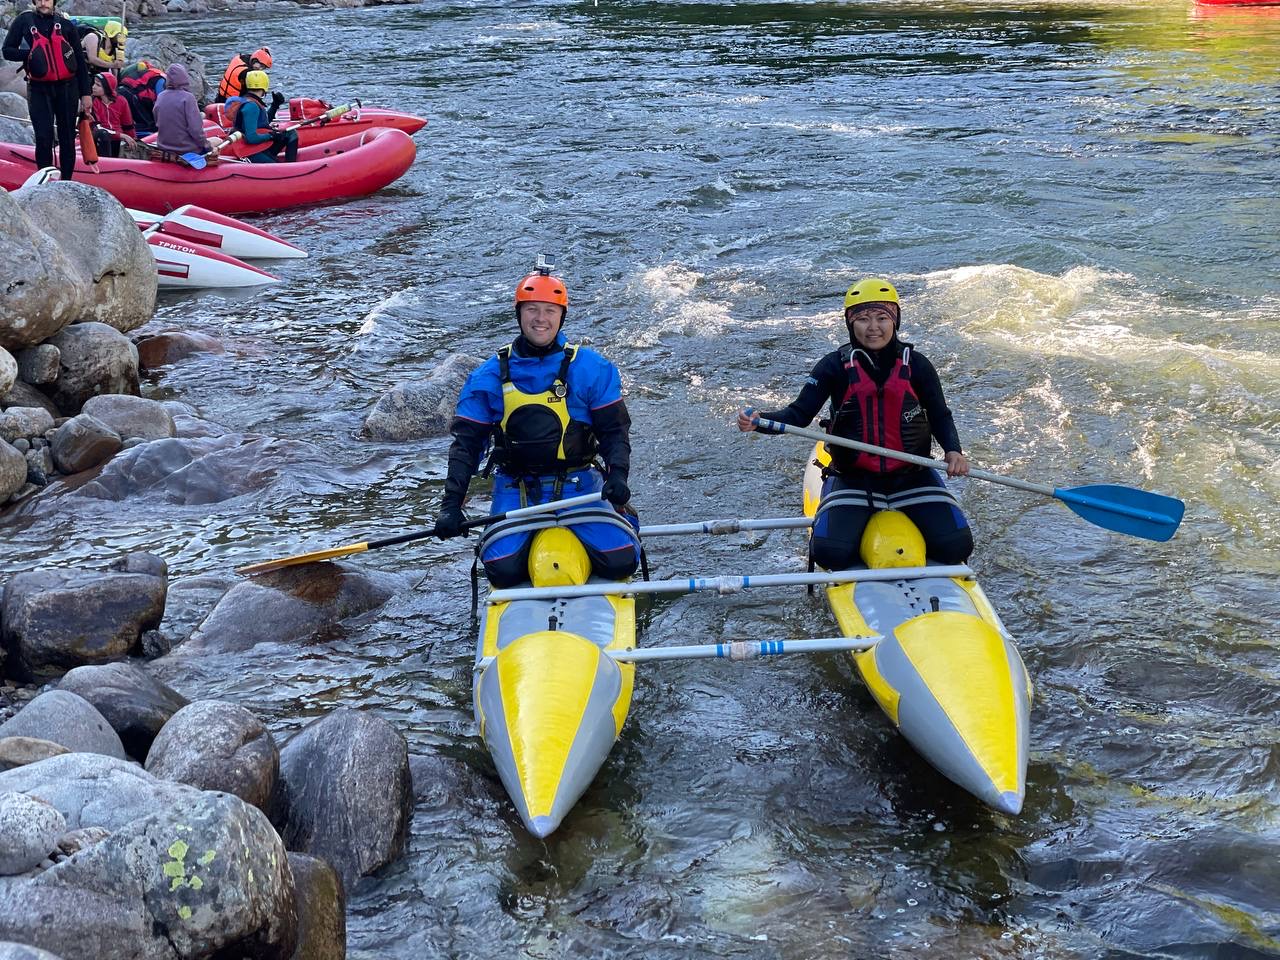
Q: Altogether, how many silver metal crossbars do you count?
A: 3